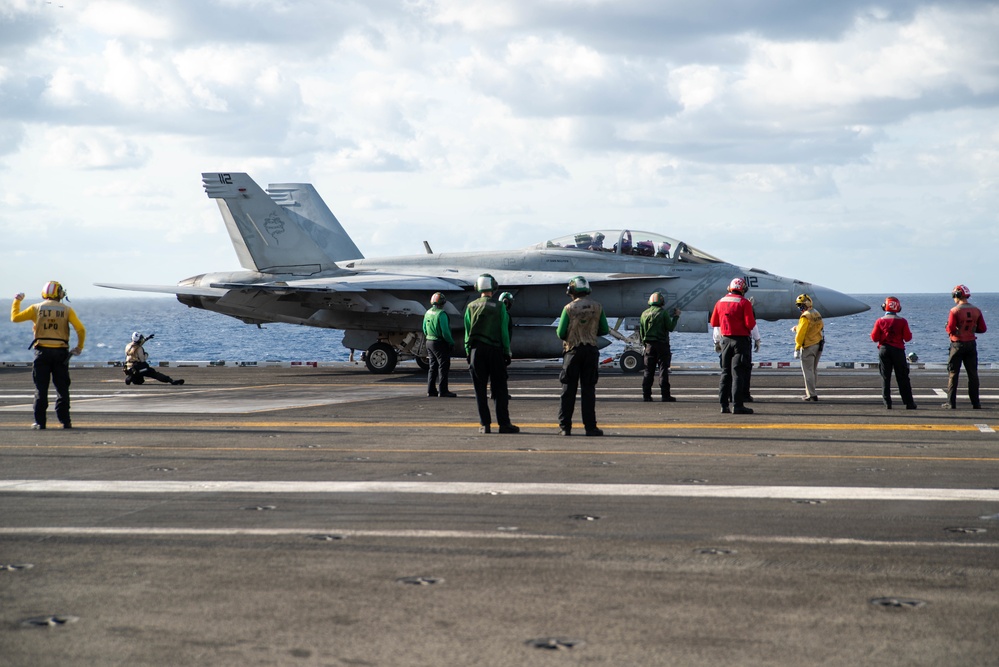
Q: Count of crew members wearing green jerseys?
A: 5